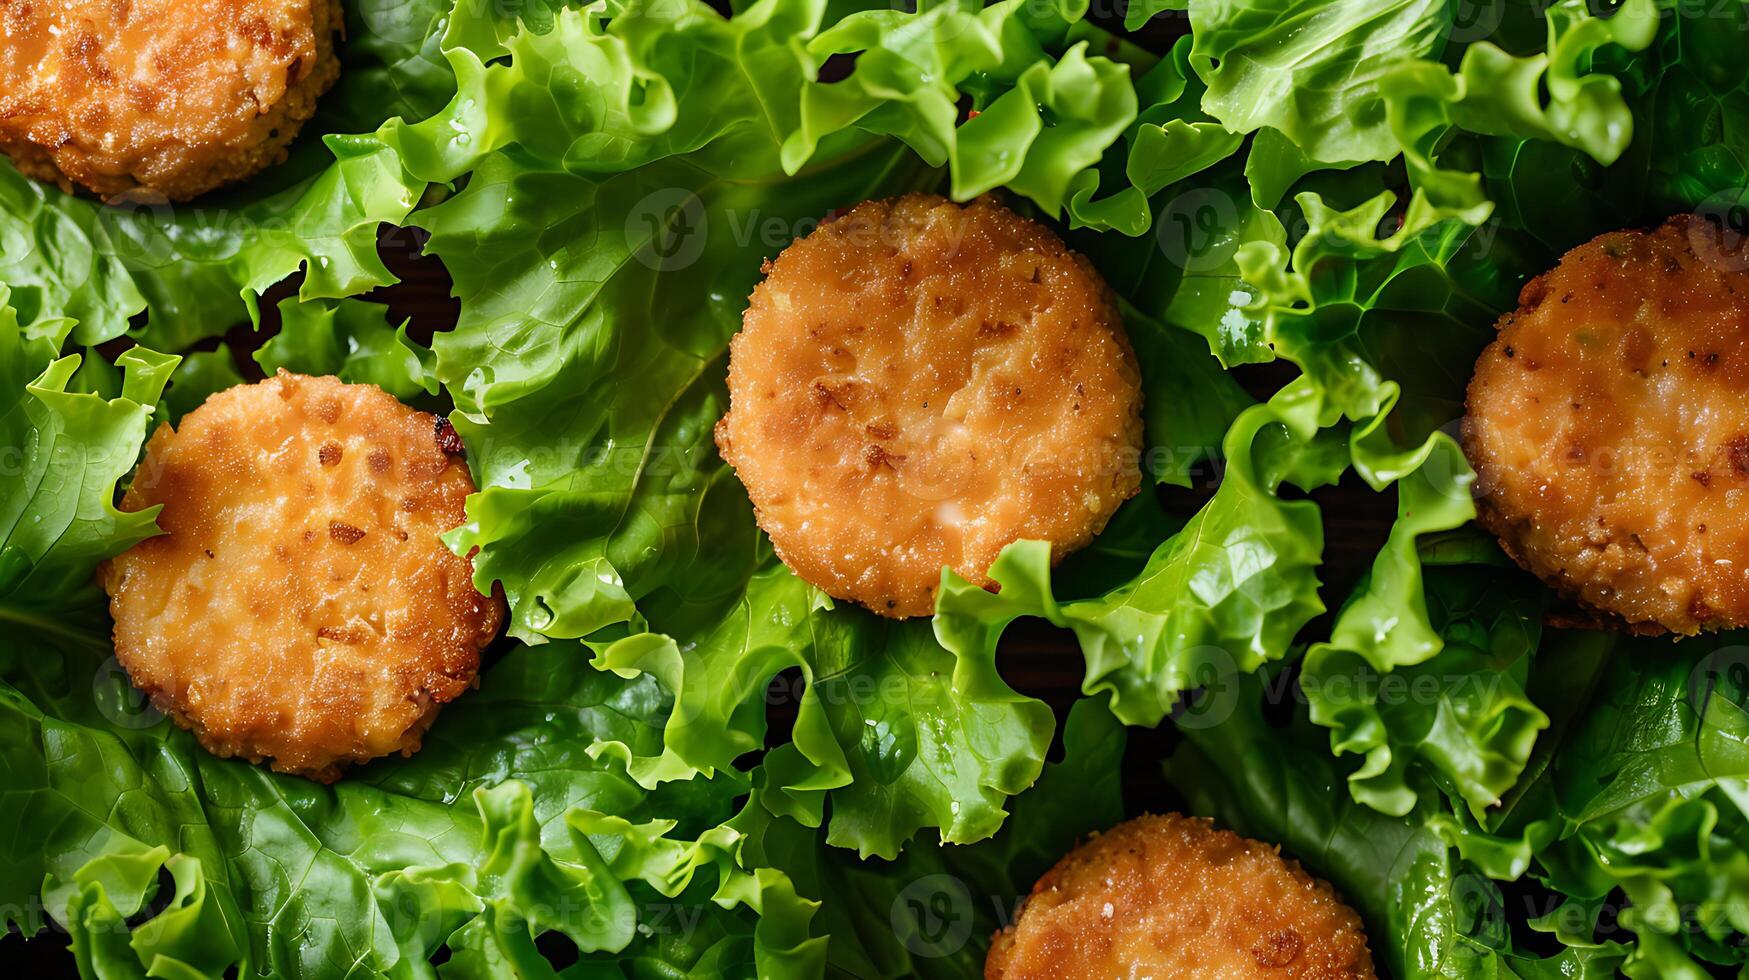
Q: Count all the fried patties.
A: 5